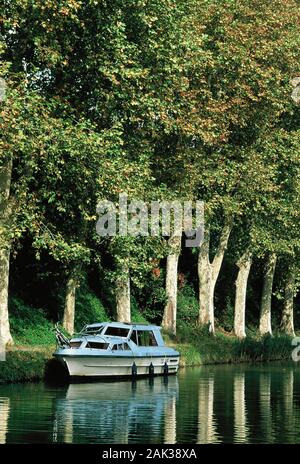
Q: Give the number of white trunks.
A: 8